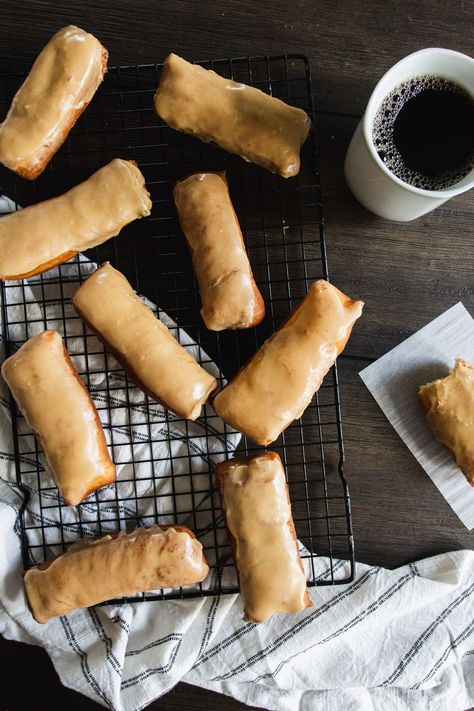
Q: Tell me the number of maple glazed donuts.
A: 10